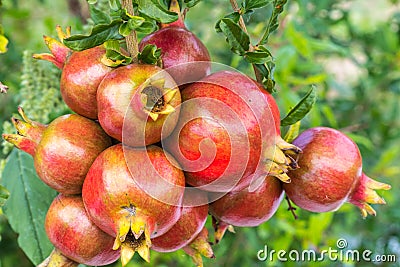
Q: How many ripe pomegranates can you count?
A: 10